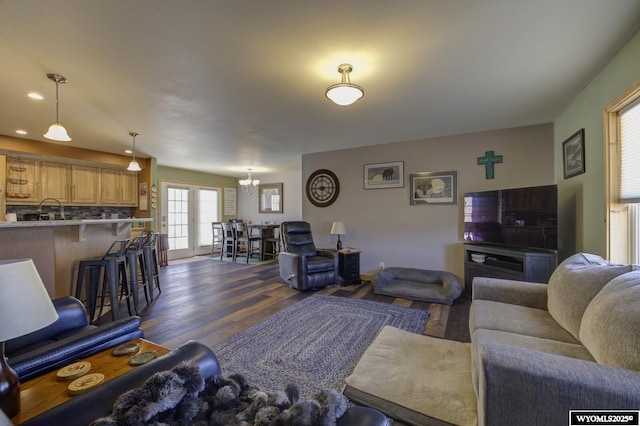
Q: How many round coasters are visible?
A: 4